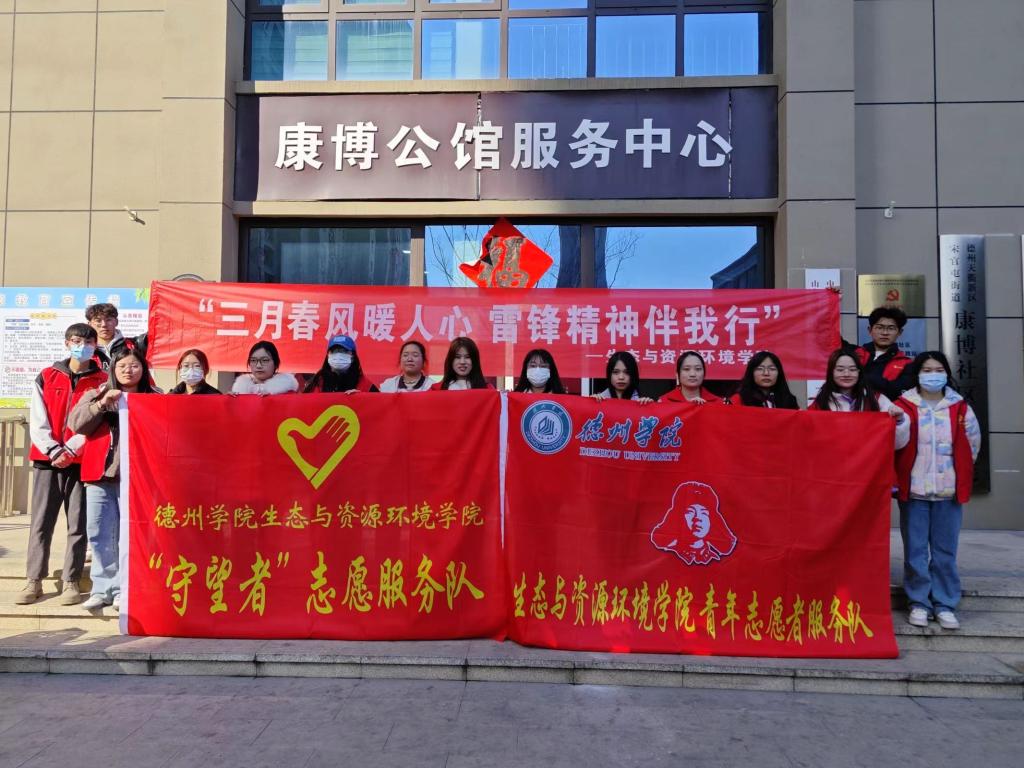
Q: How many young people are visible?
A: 15